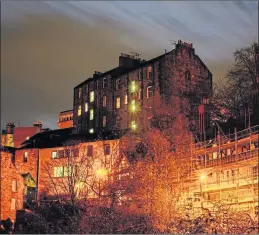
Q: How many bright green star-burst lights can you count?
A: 3